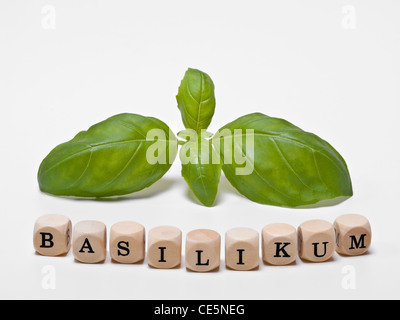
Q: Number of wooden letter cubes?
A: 9